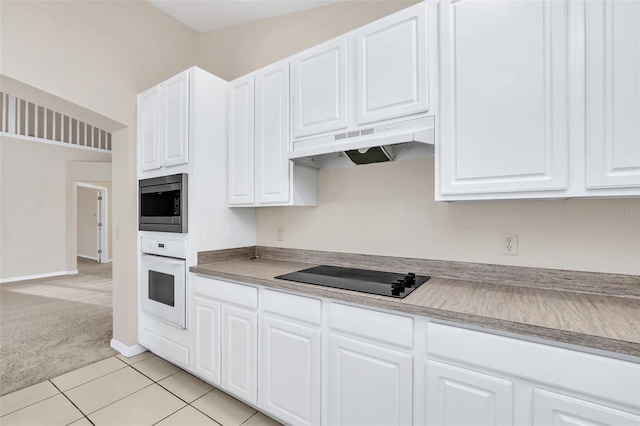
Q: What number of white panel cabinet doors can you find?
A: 14